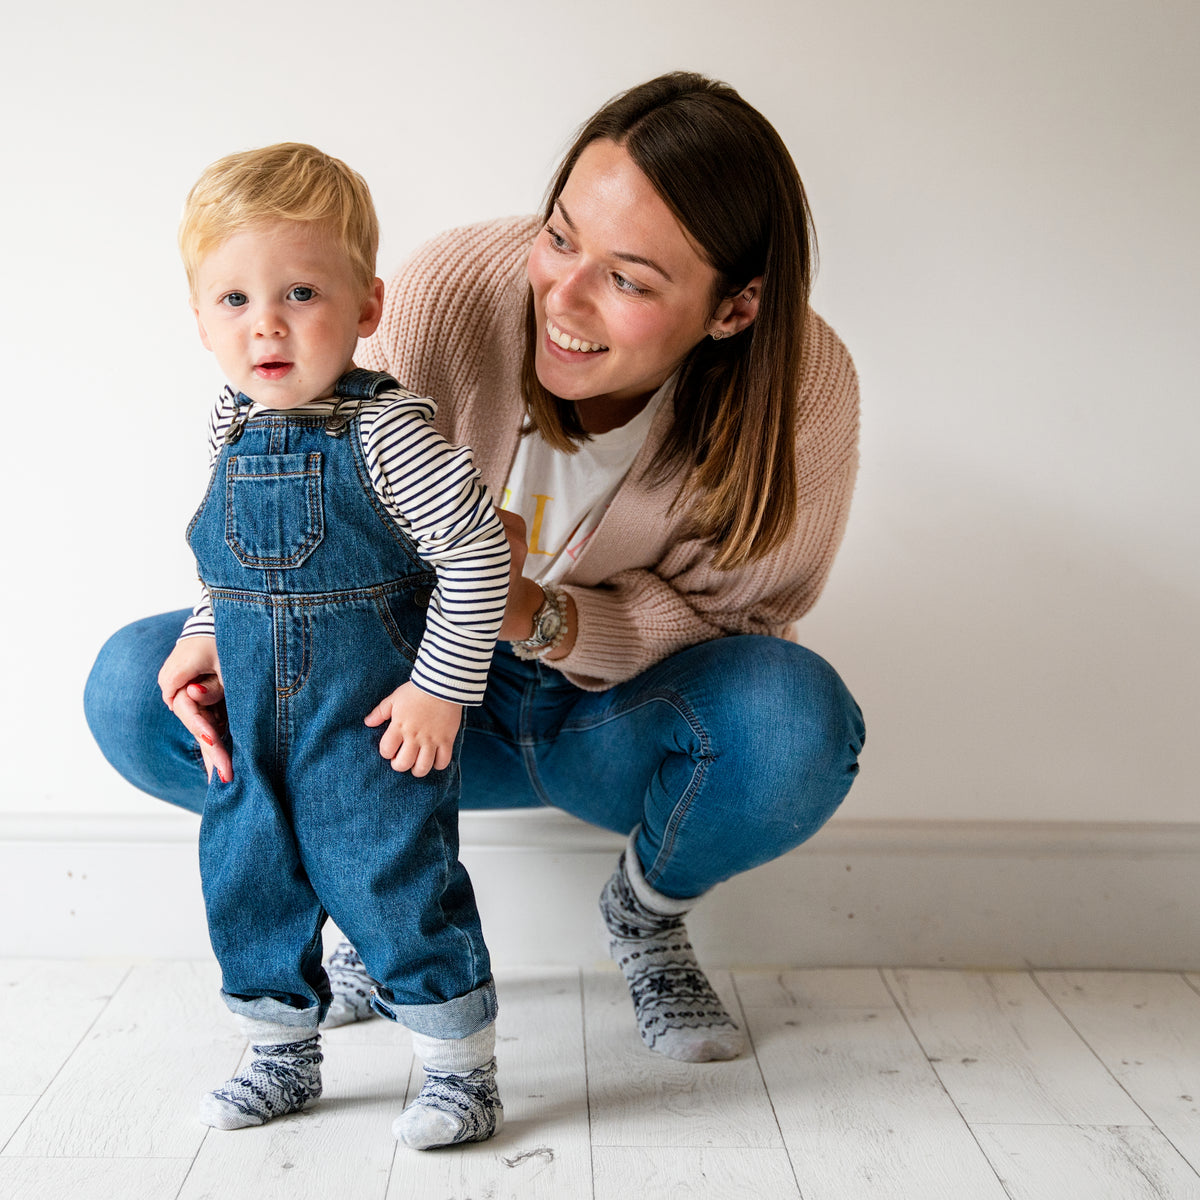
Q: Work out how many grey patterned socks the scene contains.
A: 4